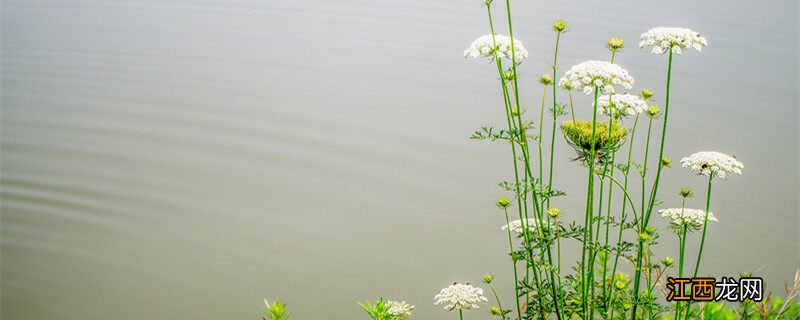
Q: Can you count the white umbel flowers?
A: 9